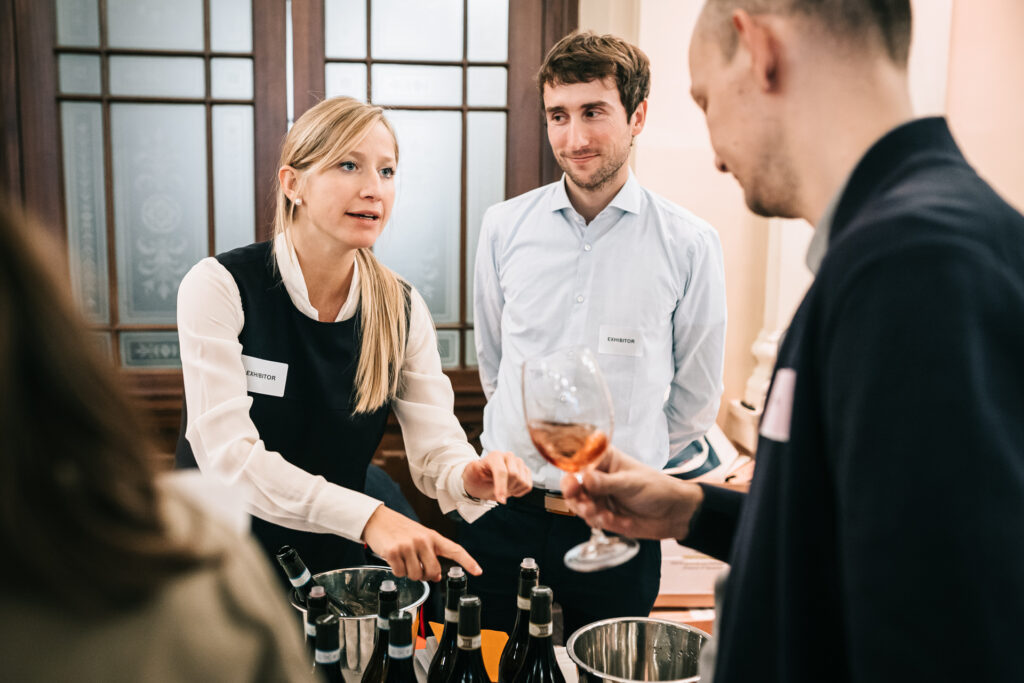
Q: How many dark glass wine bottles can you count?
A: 9